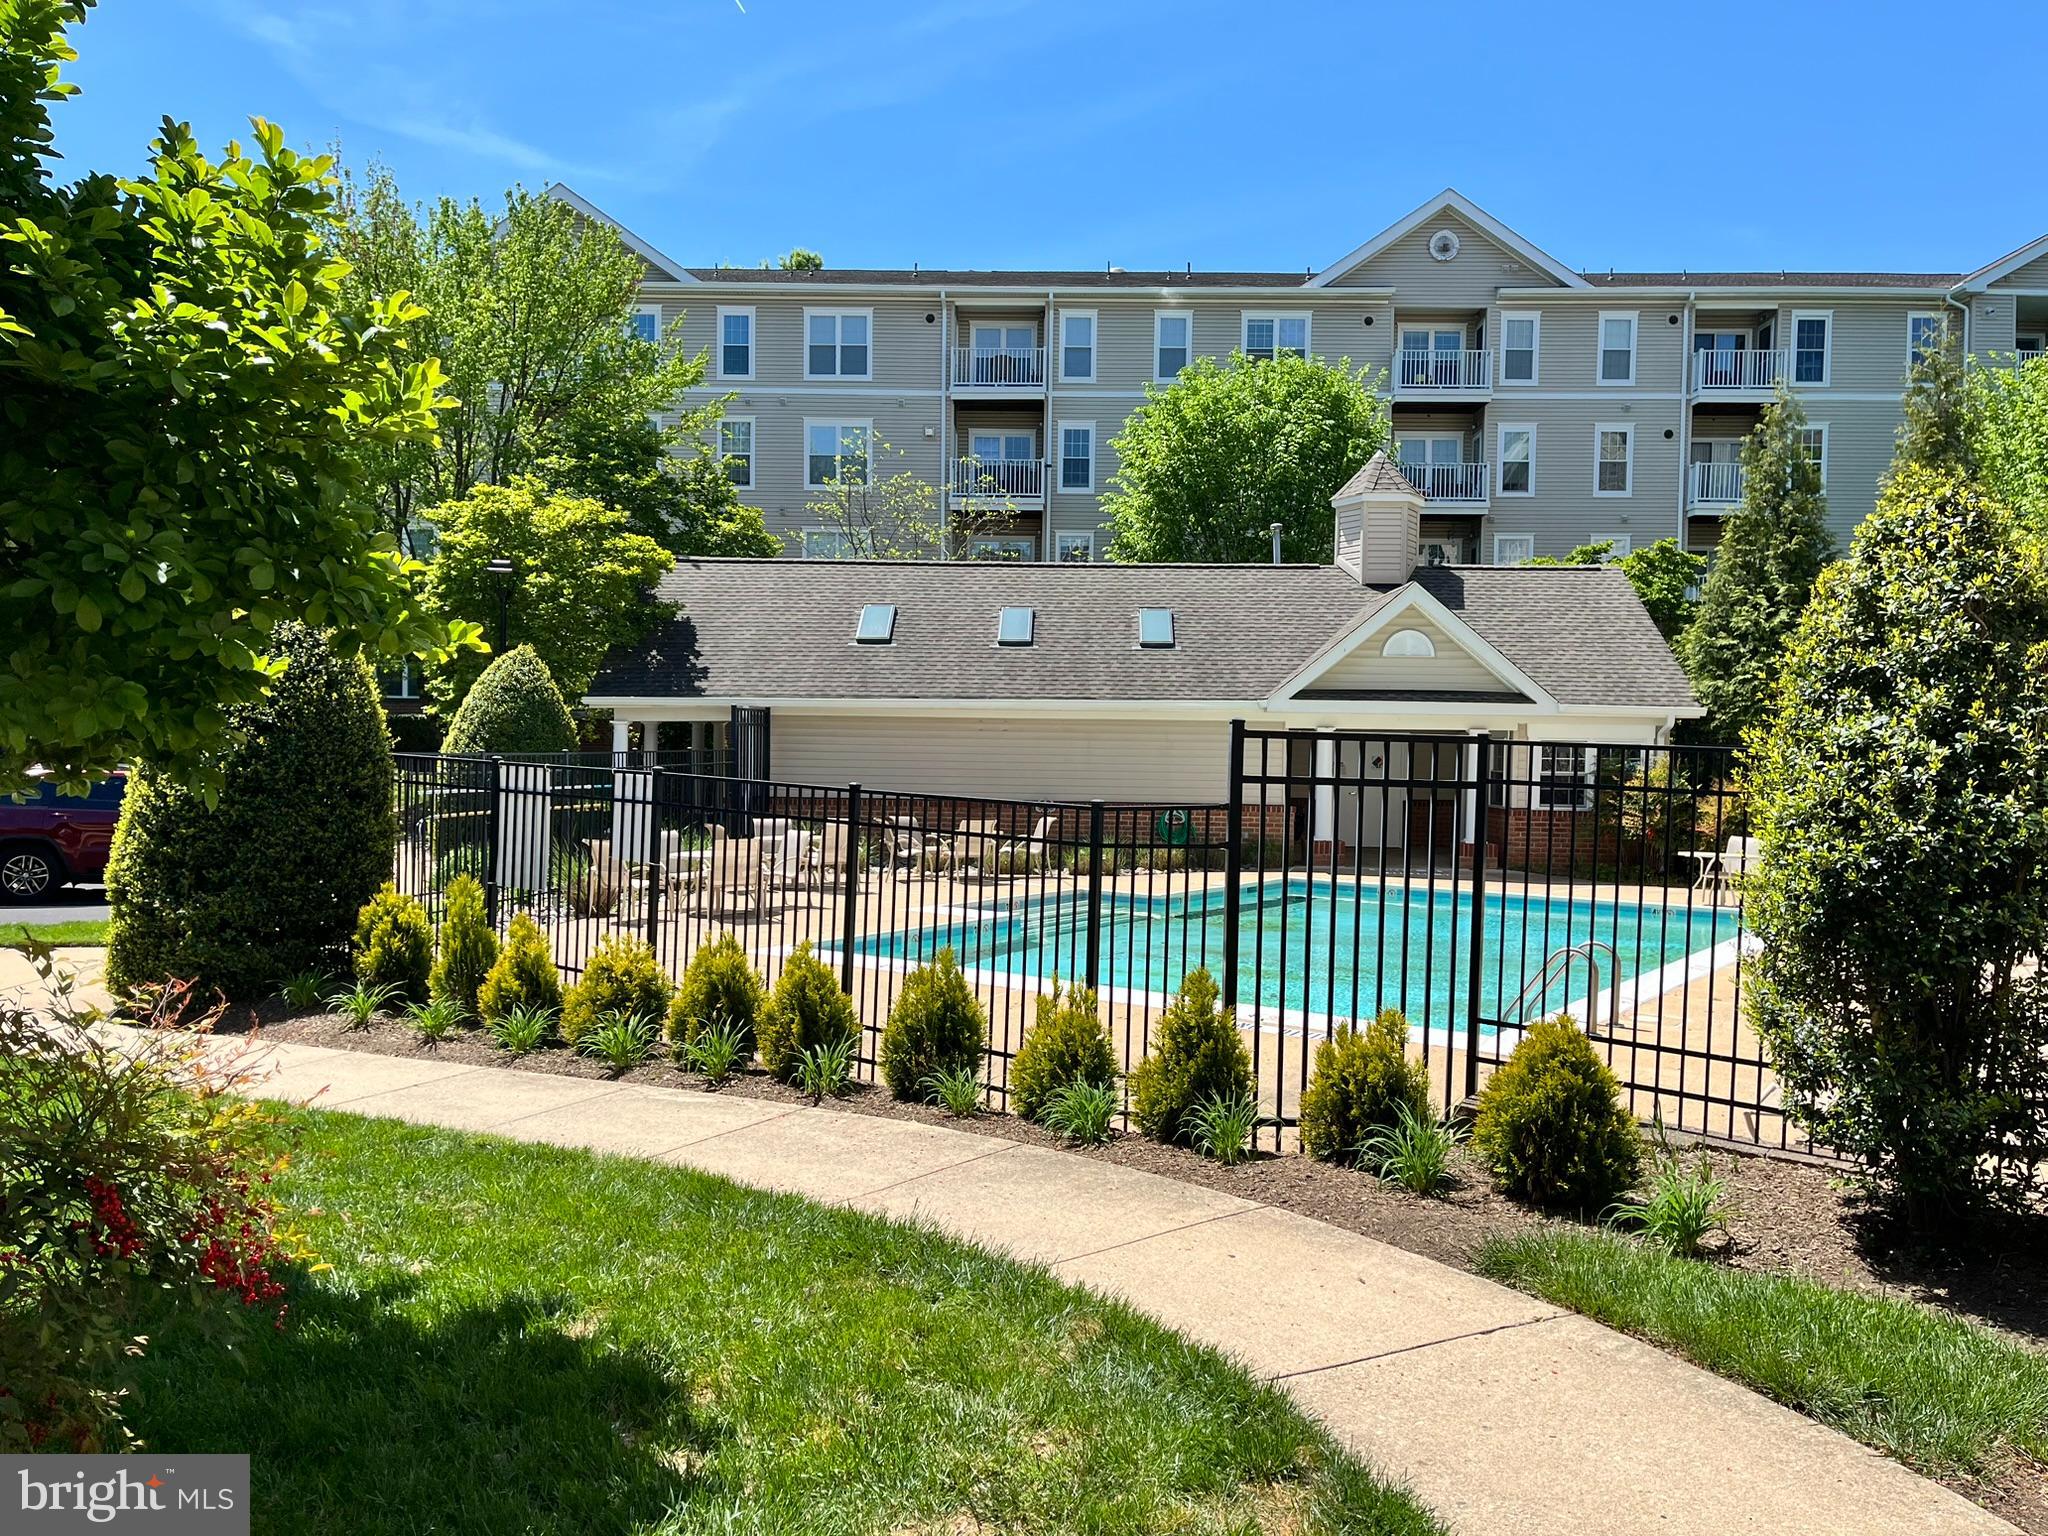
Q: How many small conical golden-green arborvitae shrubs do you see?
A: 11